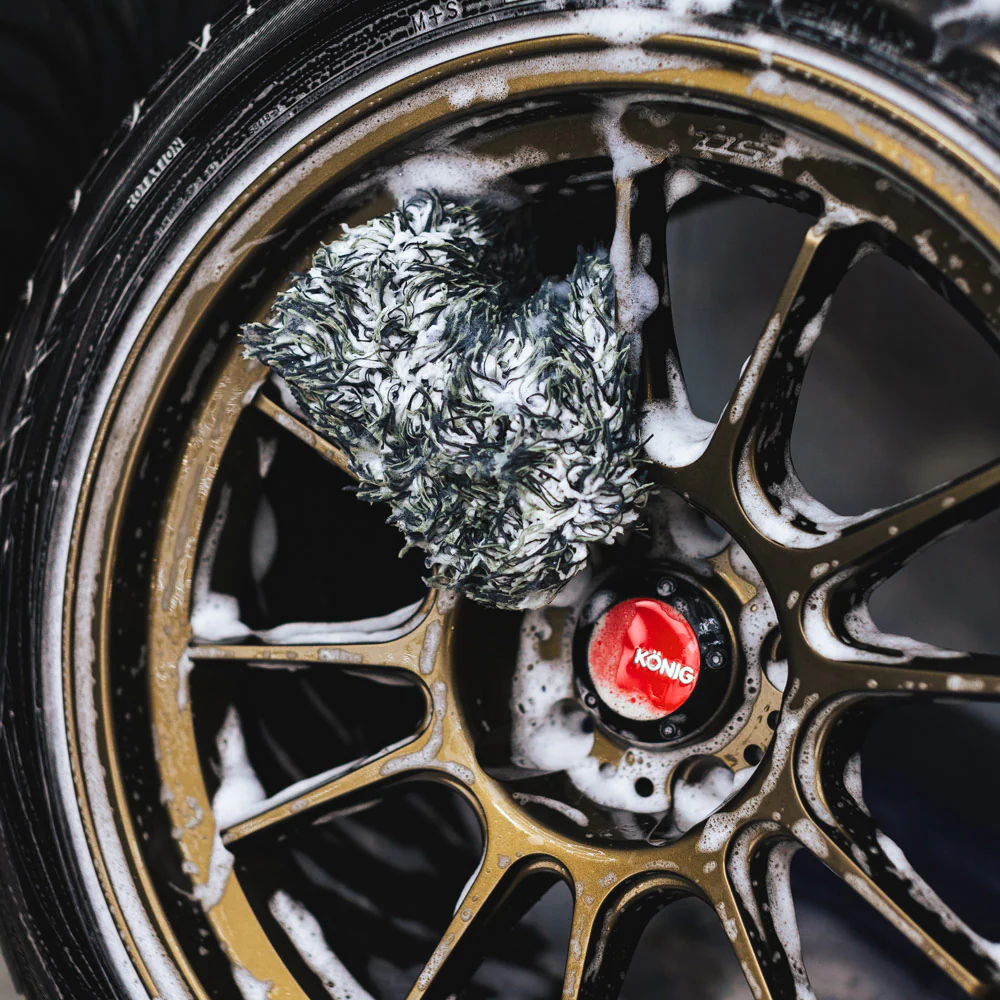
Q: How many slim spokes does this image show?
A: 11